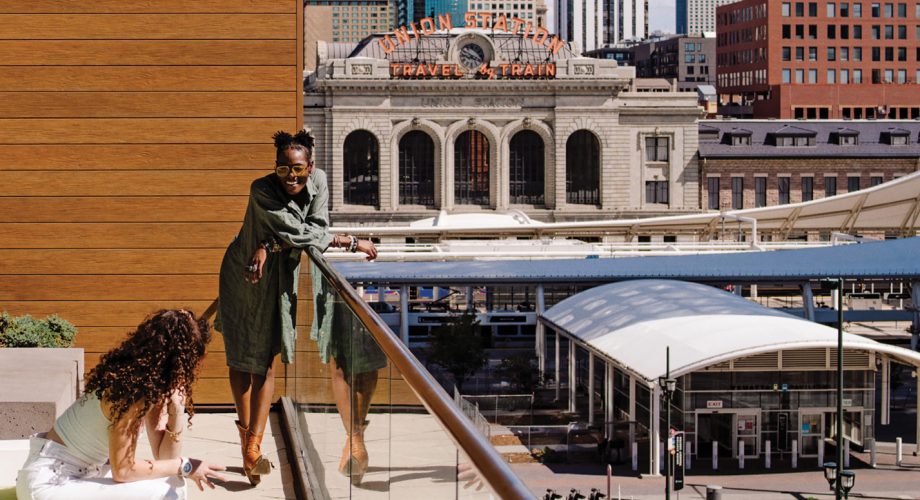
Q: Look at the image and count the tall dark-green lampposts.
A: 2